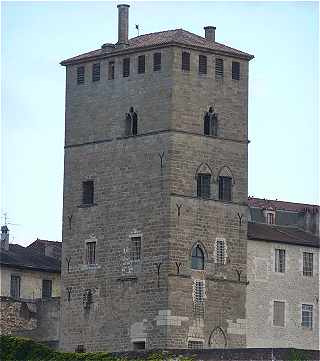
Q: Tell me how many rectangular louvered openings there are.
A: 10